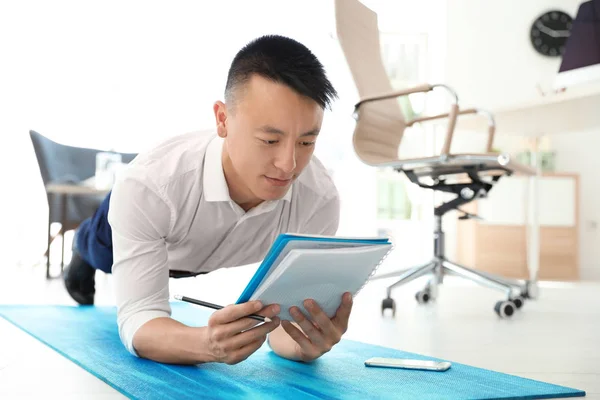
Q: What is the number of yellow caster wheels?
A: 0